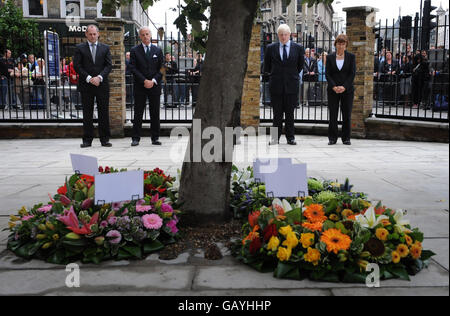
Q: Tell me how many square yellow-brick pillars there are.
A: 3